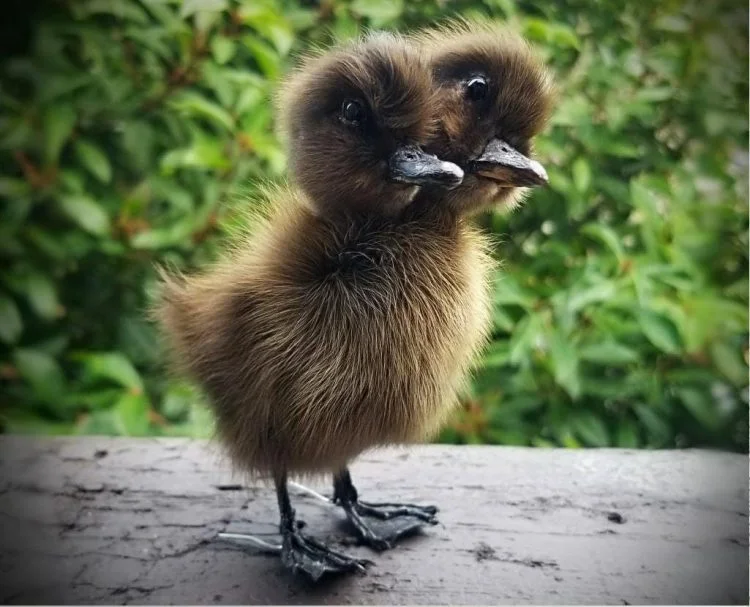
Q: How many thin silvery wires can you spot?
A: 2